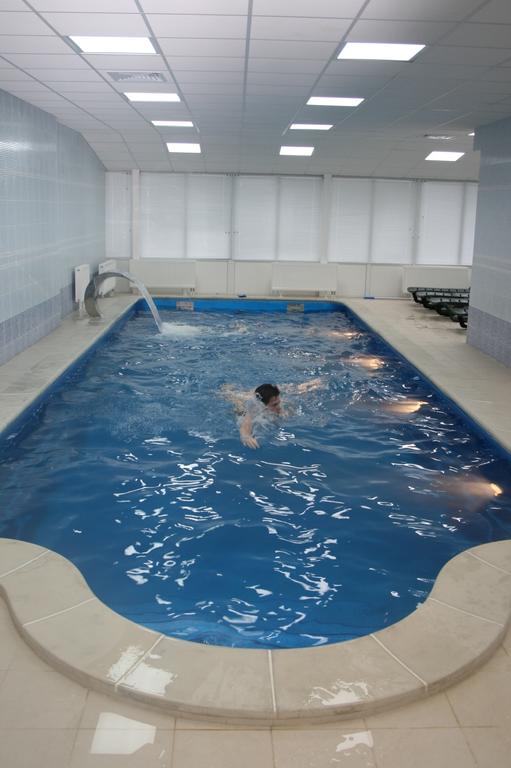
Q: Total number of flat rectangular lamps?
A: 9